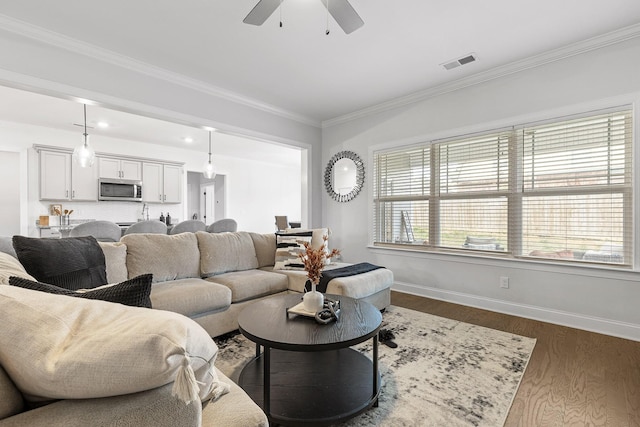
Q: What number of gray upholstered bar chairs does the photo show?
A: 4